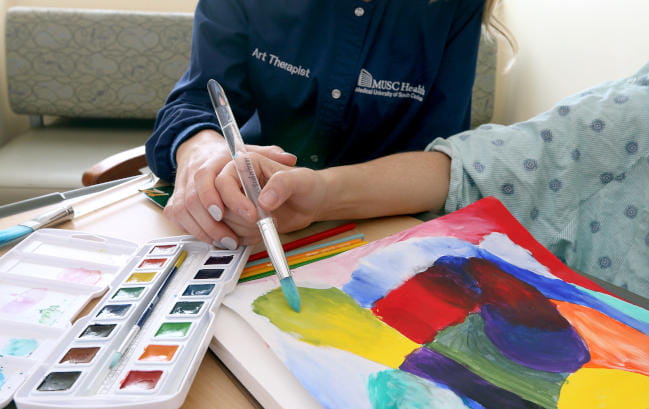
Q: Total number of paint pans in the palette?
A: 15